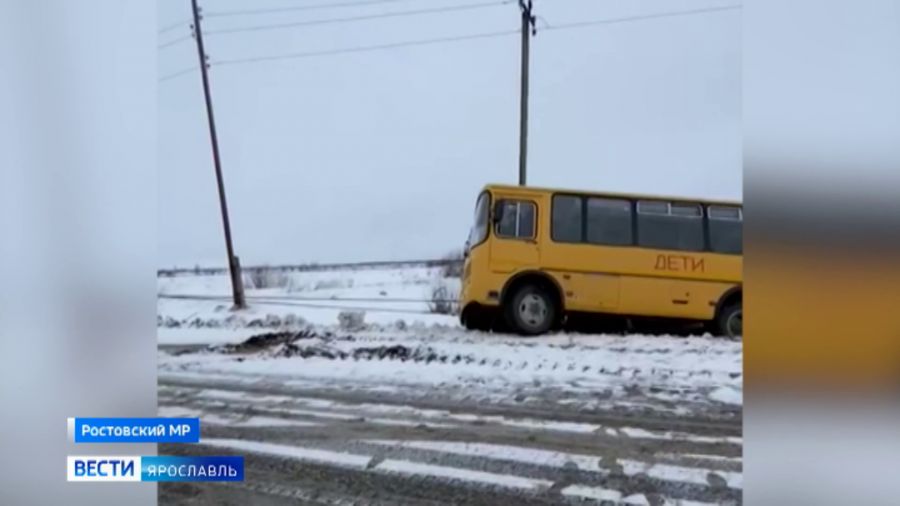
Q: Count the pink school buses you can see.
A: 0